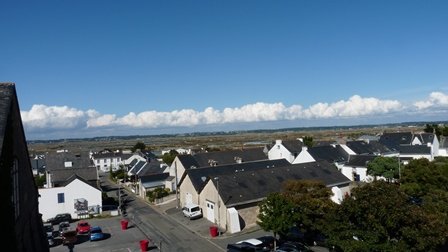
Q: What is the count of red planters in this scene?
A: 3